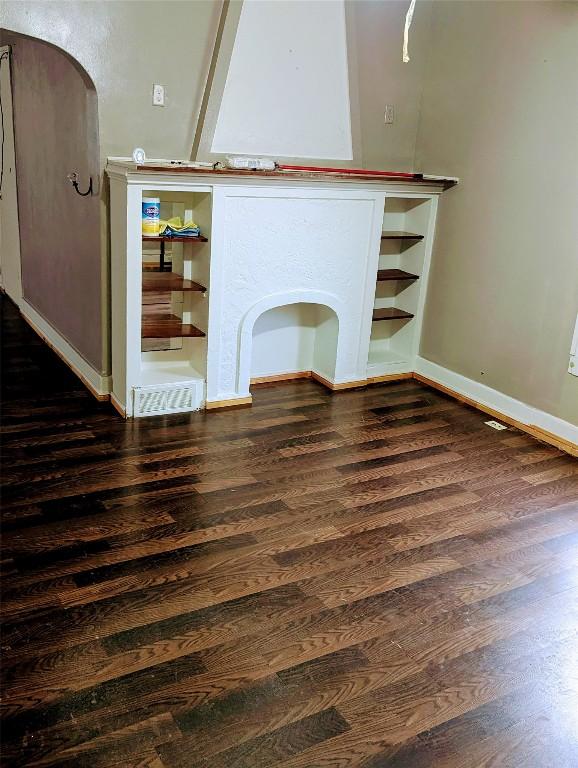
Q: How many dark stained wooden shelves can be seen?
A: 6